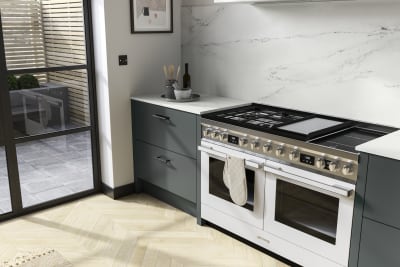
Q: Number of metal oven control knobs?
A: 11